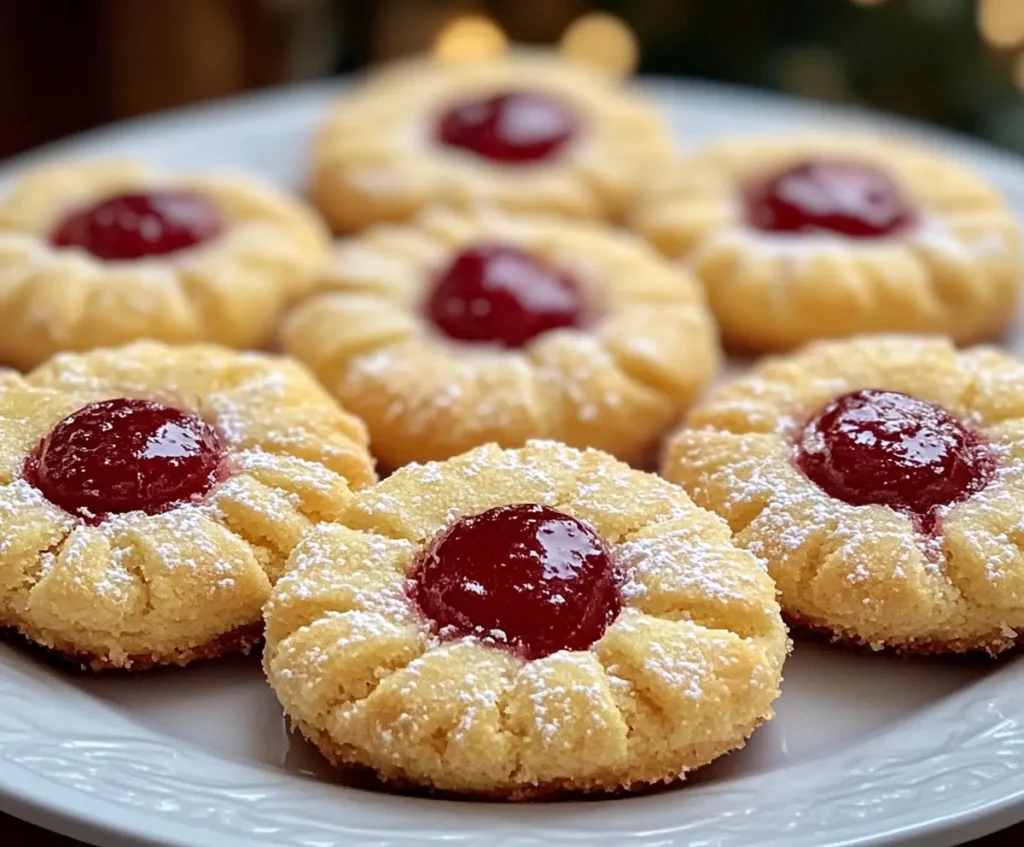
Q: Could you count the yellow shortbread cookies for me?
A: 7